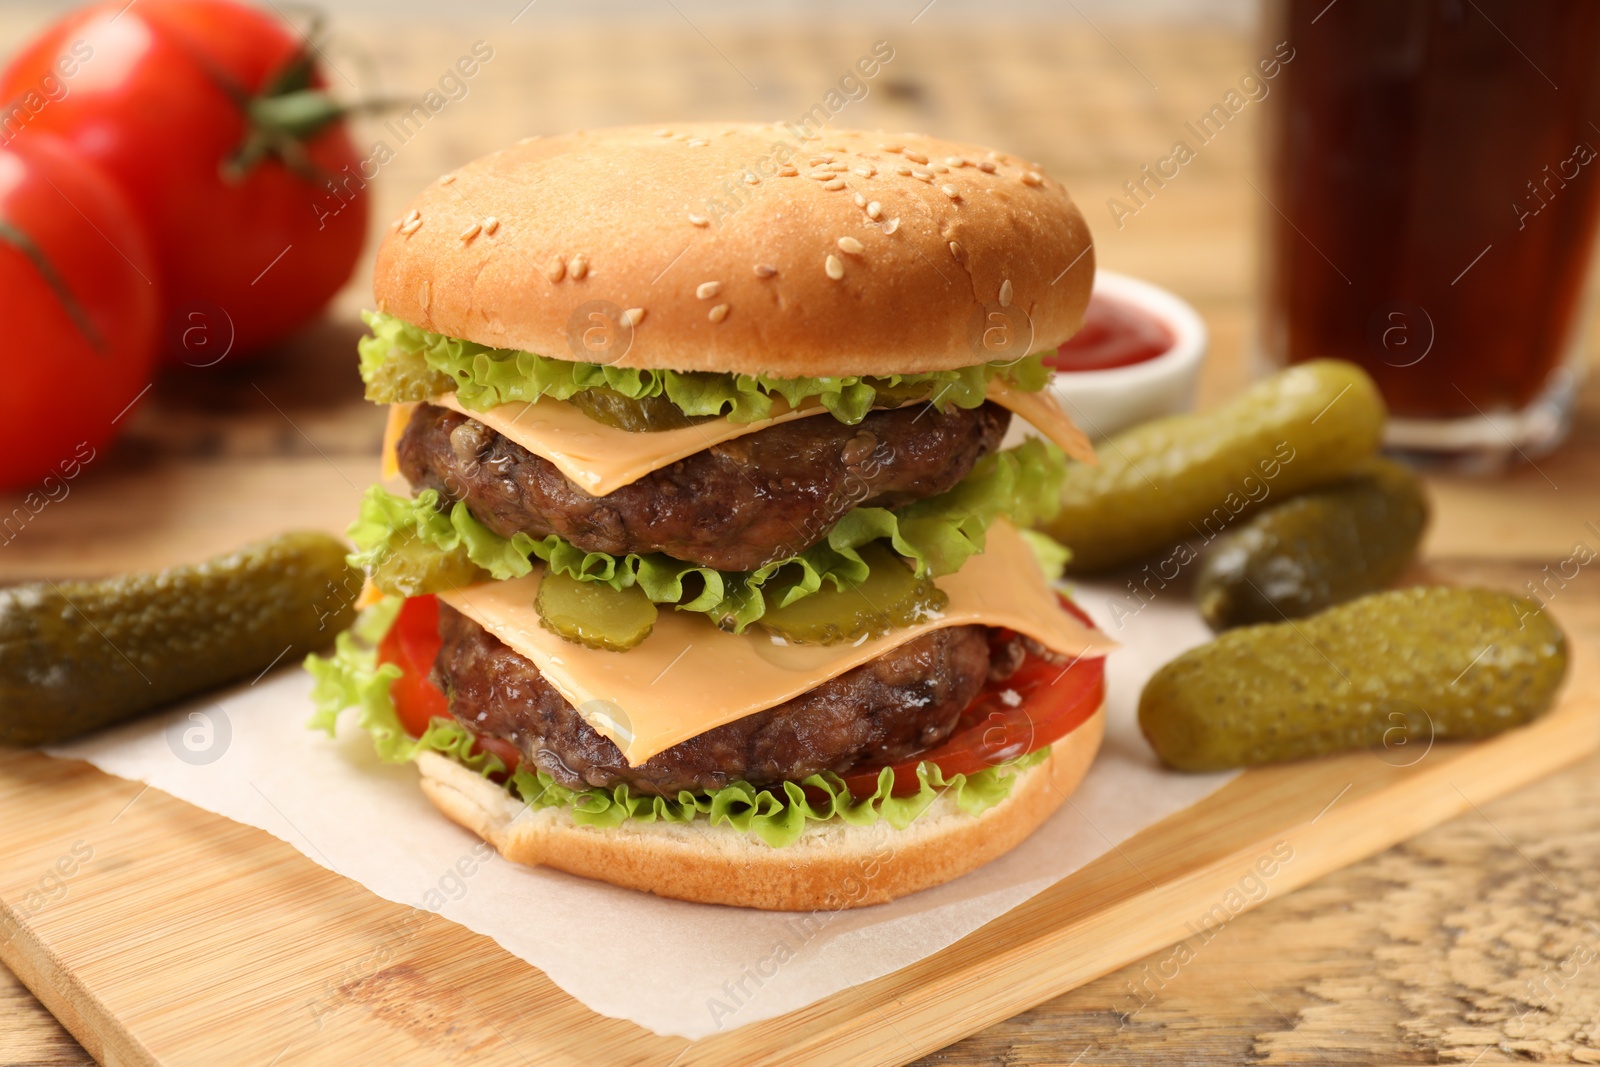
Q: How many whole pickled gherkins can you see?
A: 4